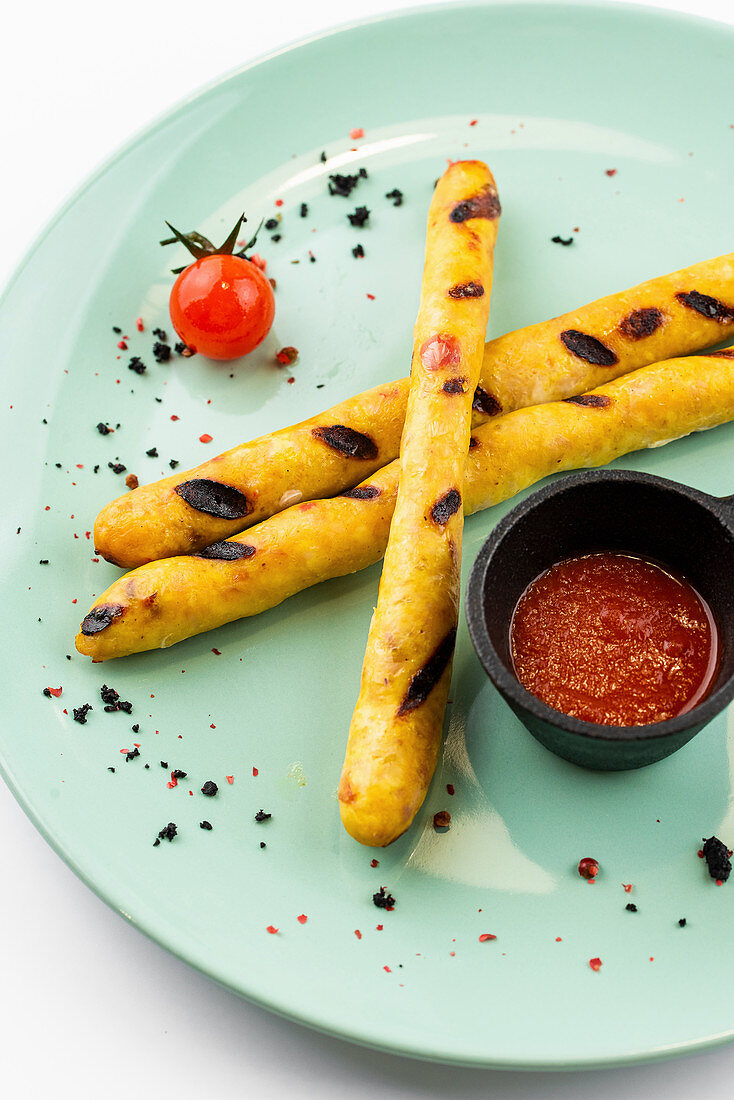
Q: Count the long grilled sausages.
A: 3